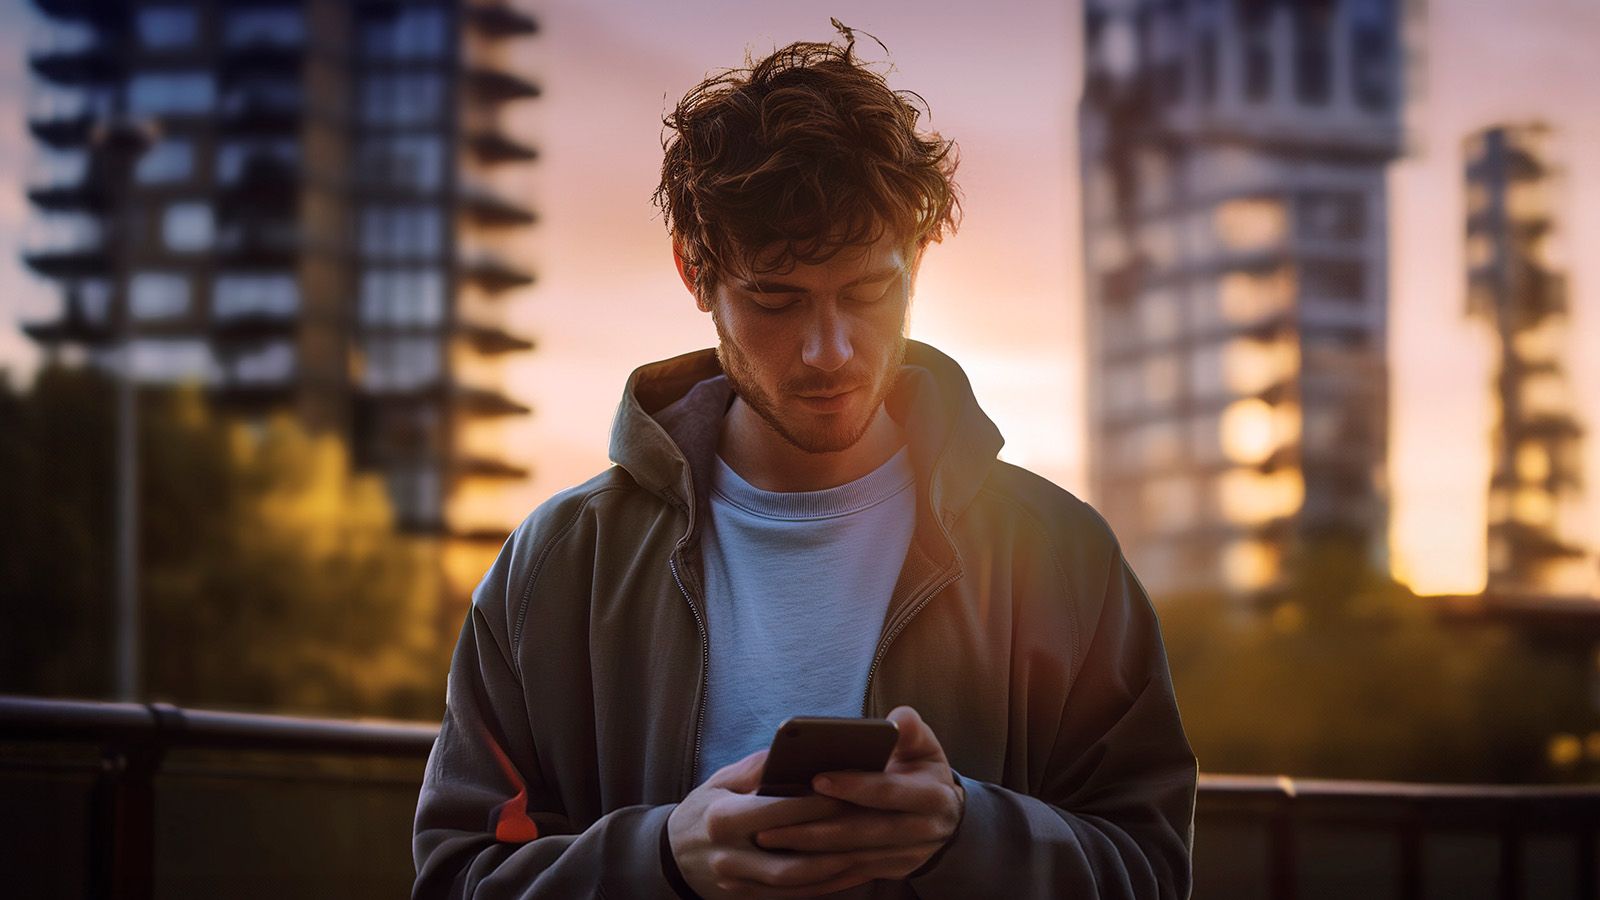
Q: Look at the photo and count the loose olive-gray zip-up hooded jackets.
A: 1